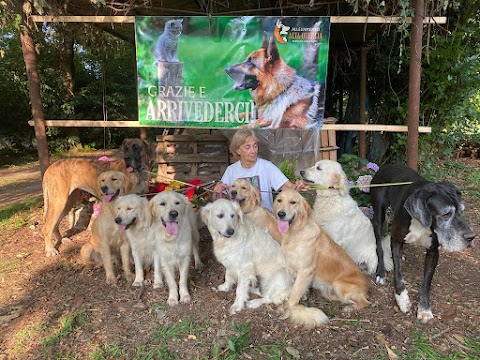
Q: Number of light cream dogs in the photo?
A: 4